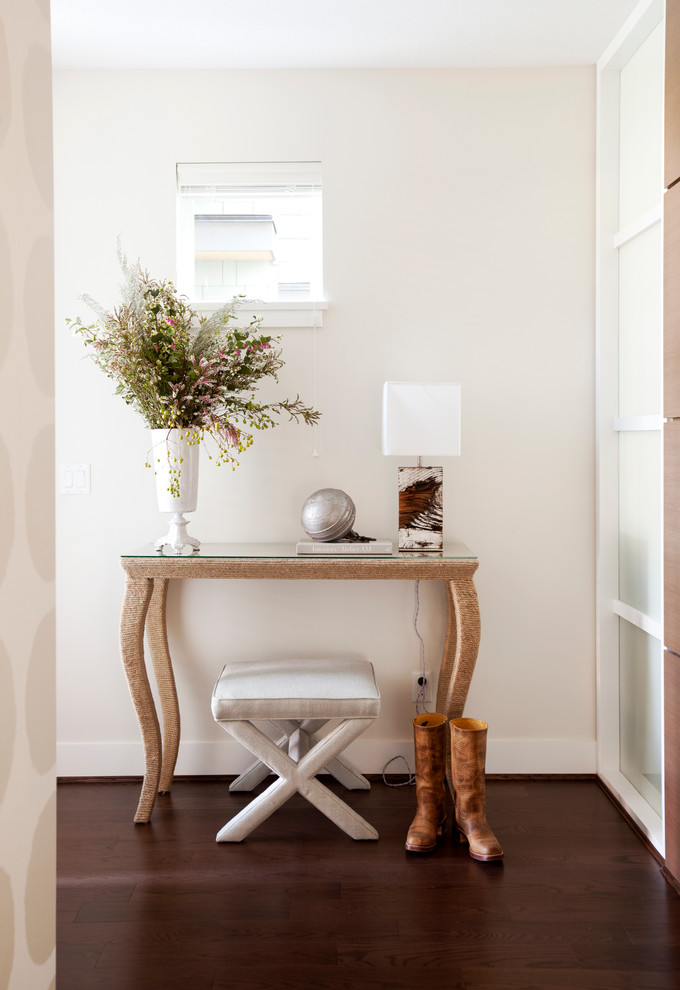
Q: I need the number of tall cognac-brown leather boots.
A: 2